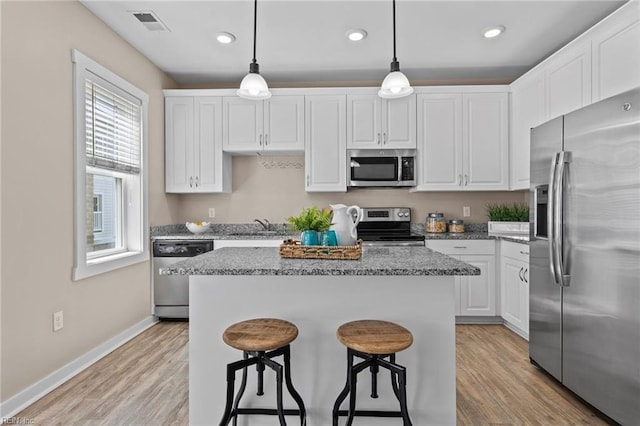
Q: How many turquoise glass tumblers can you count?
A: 2